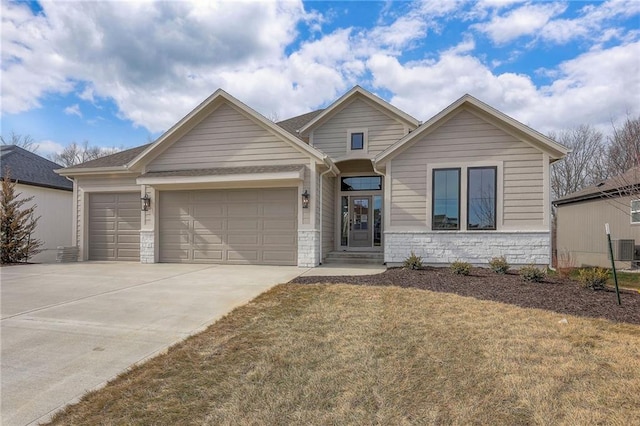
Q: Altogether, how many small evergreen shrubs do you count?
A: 5